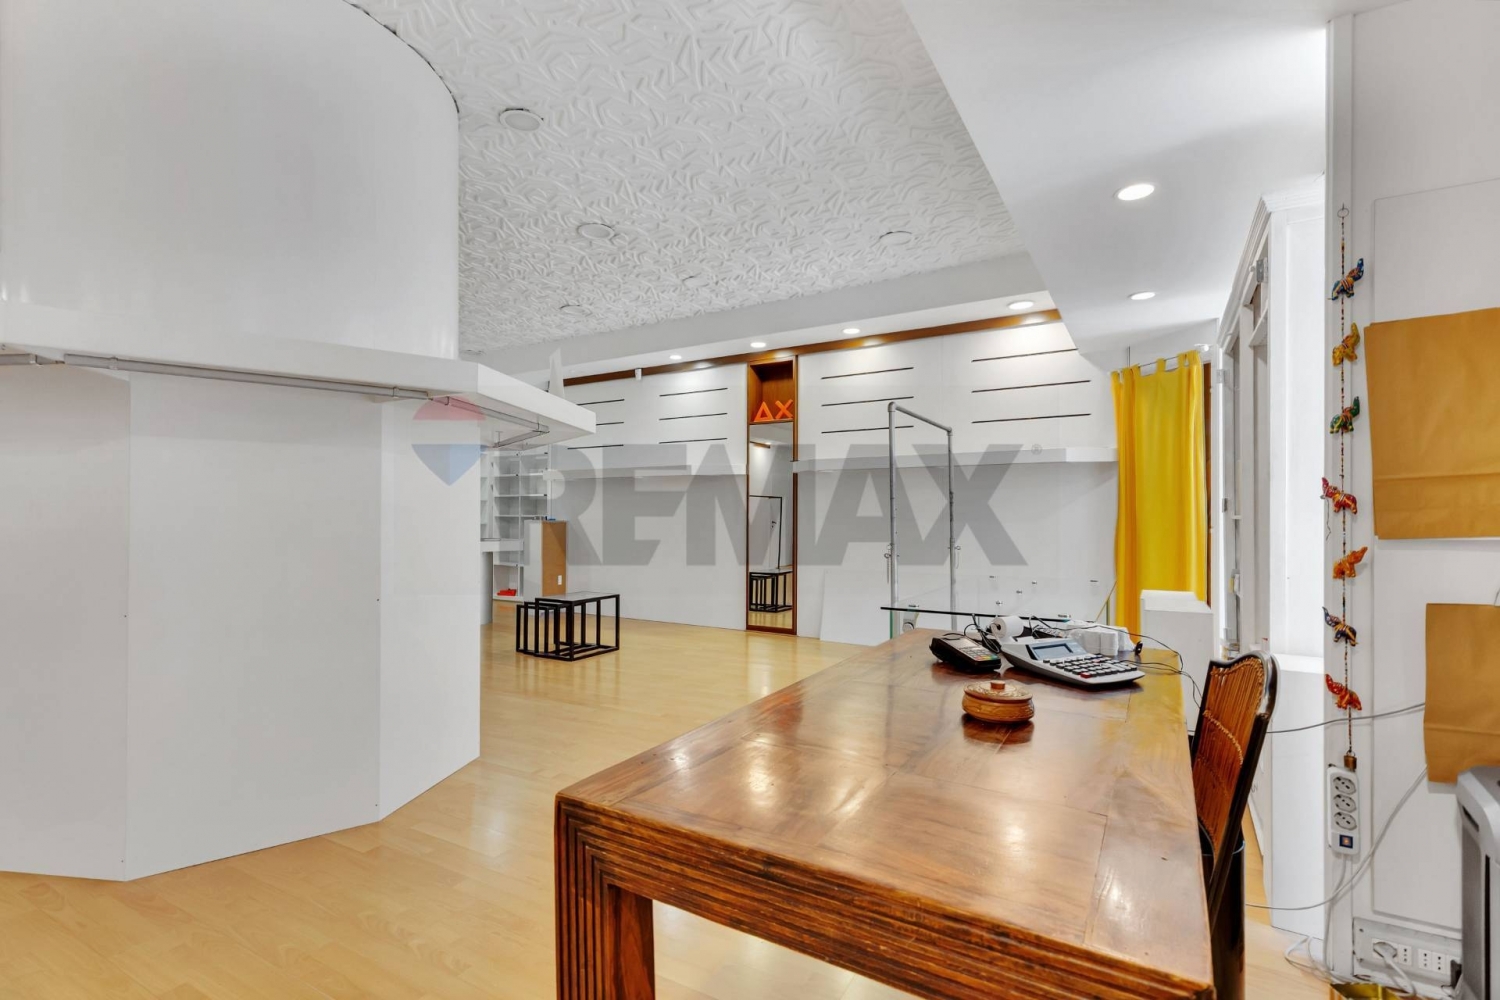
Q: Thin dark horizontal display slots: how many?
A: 12